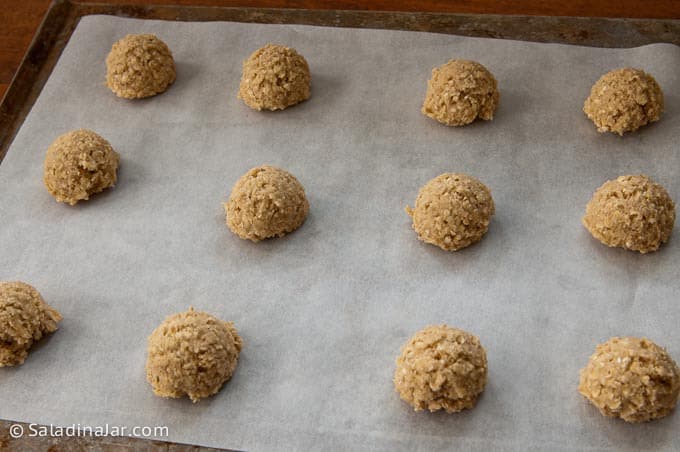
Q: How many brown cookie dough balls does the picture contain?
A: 12